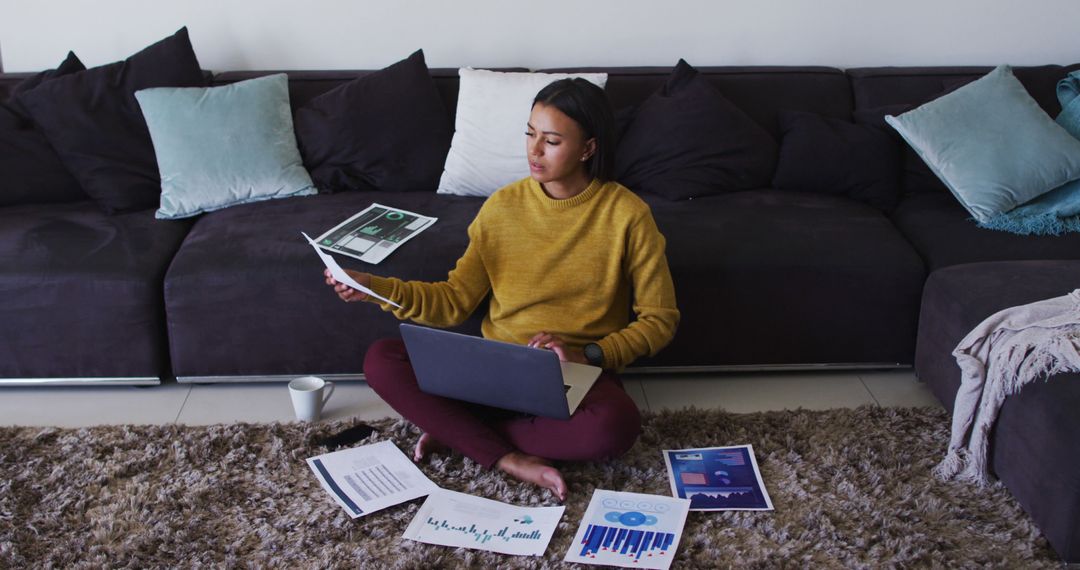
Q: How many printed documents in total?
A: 6